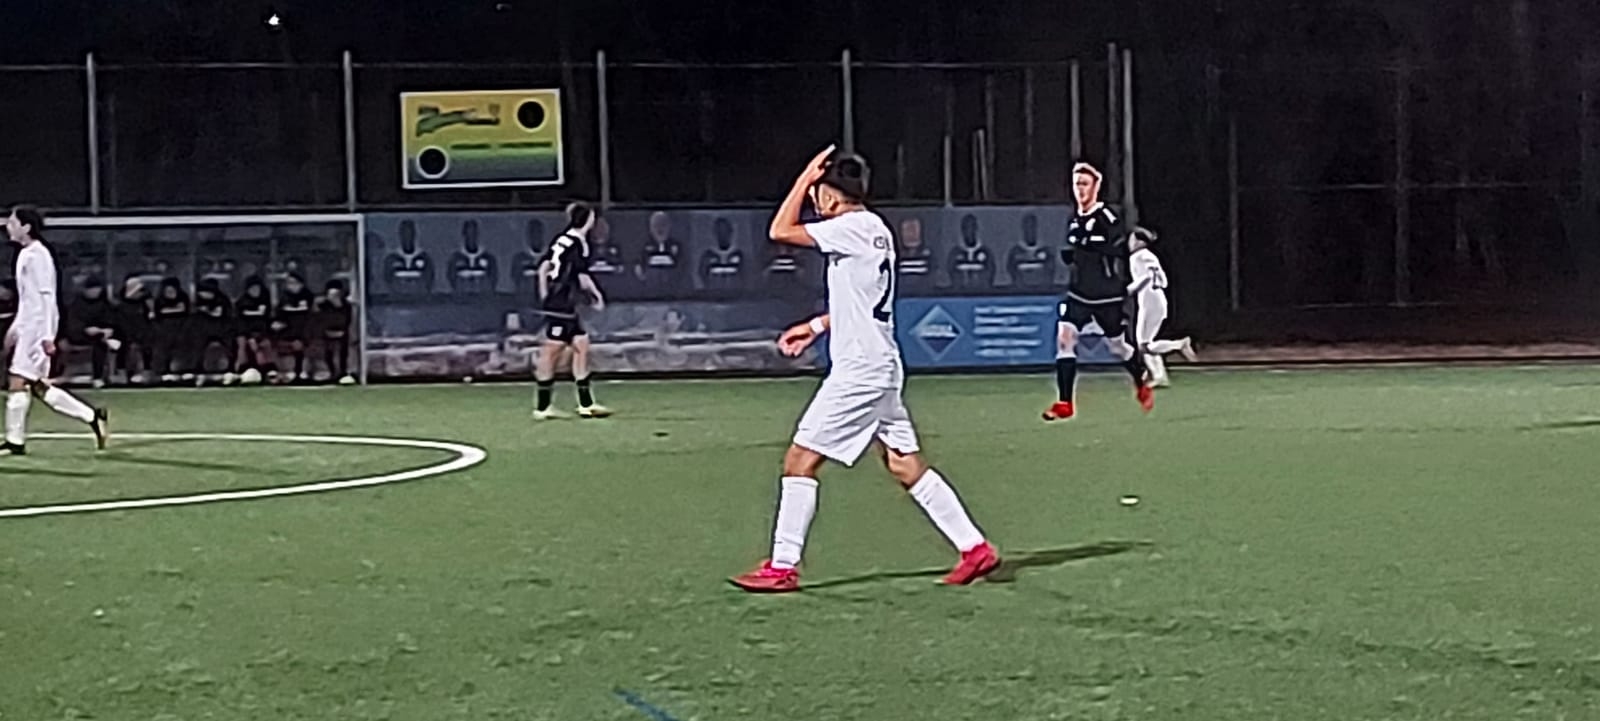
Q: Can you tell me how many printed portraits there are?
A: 10